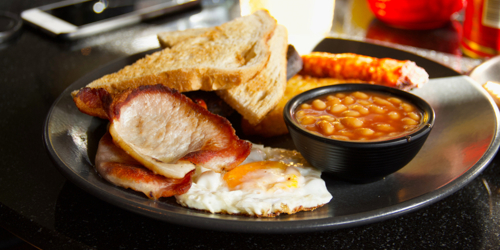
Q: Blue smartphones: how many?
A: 0